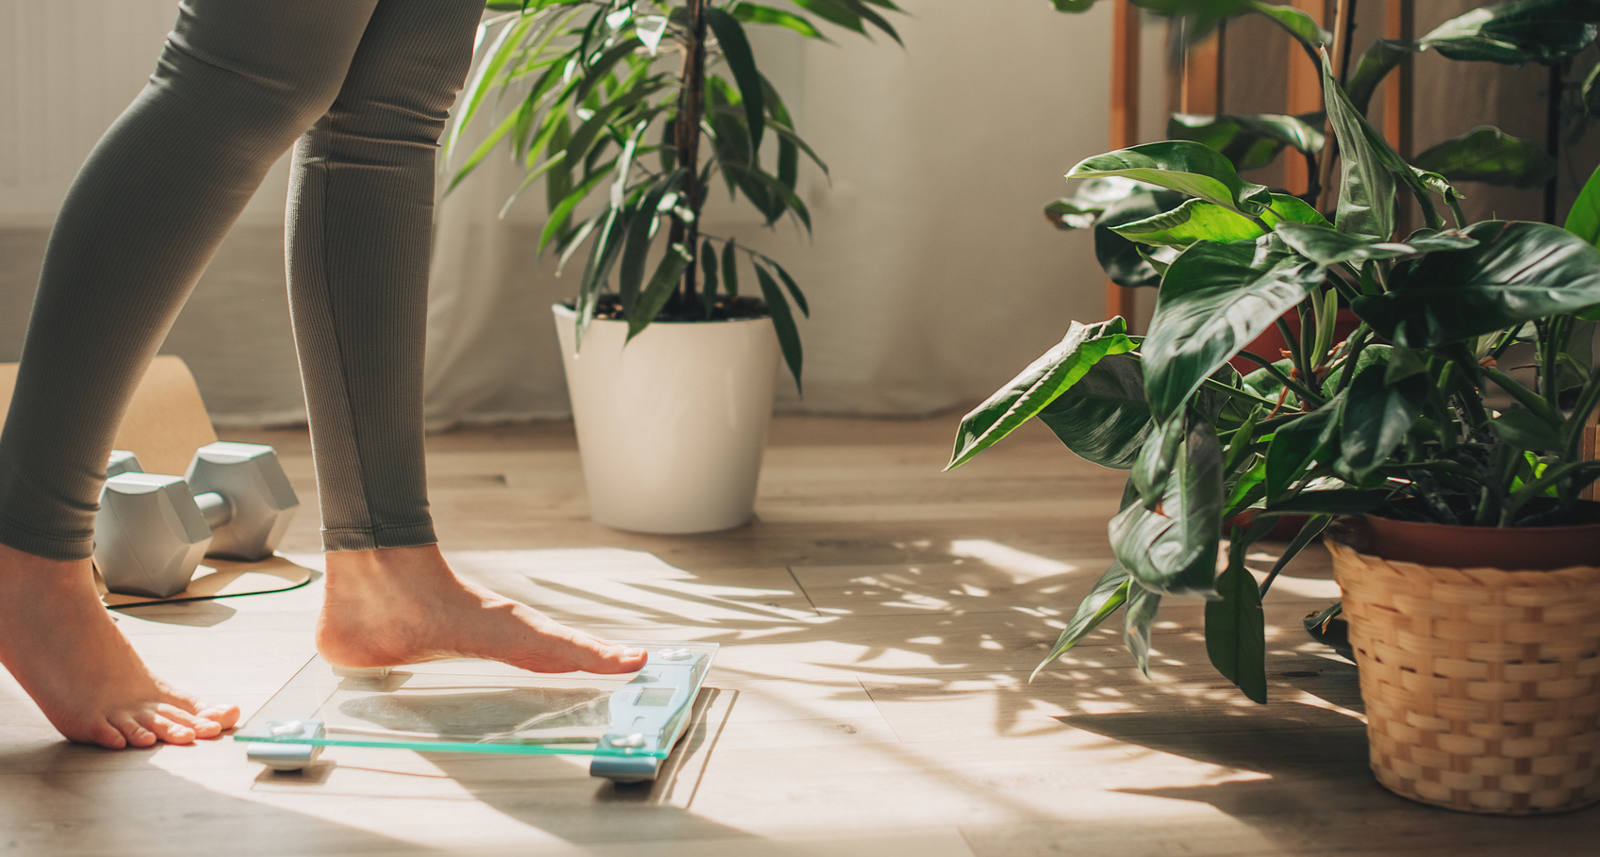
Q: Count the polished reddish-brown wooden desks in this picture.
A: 0